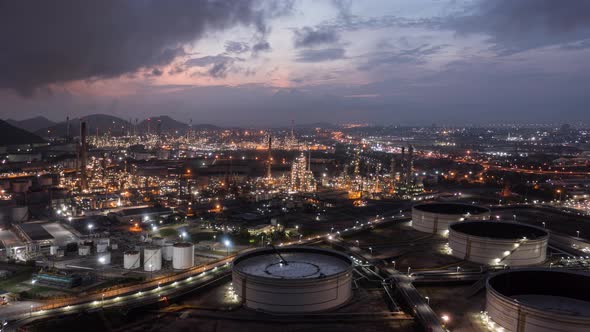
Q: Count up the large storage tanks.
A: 4